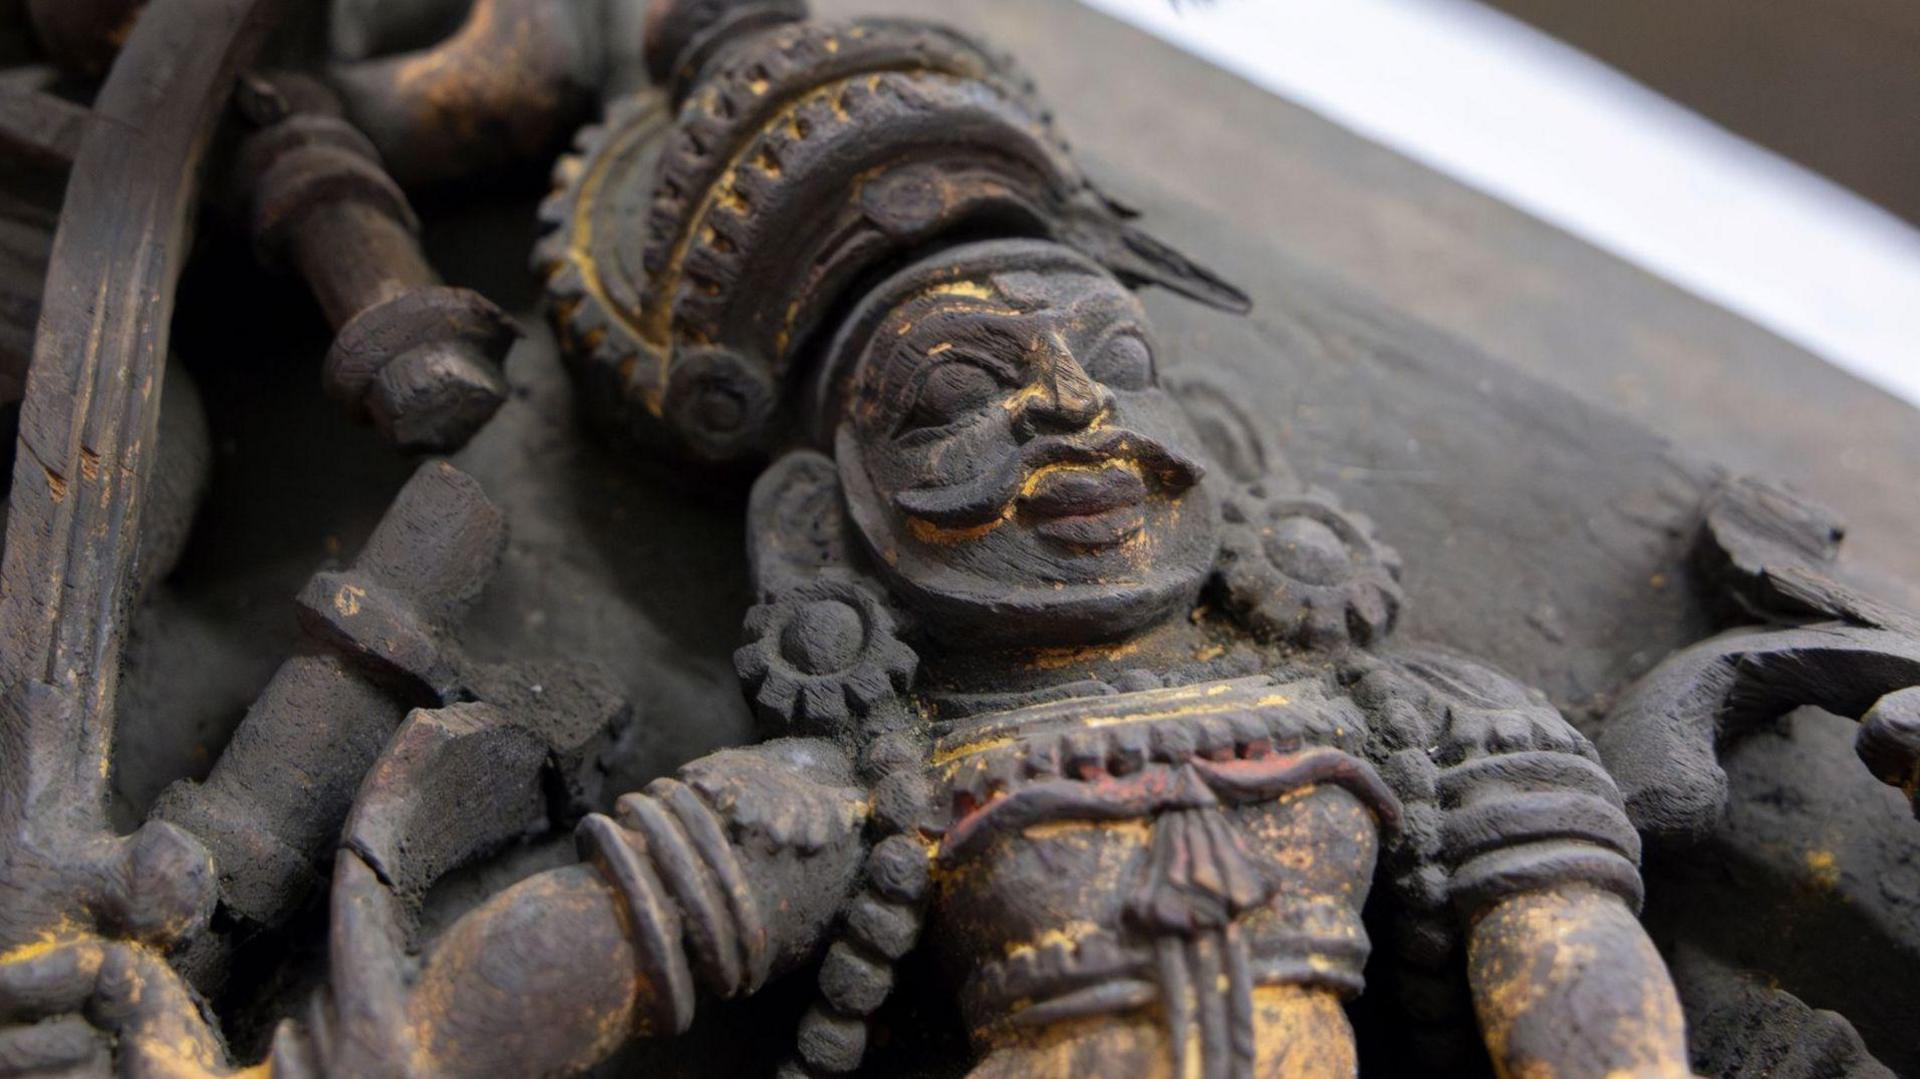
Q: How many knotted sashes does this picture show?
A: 1